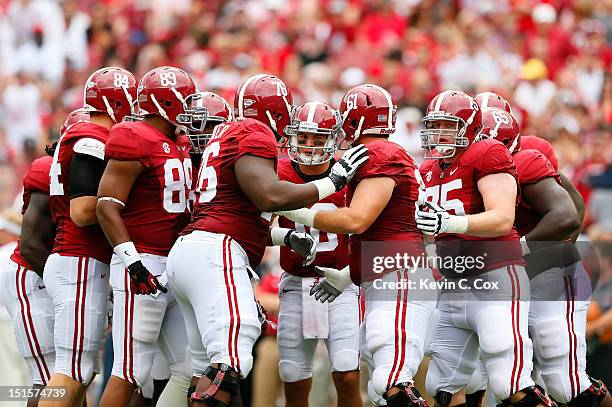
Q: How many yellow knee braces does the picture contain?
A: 0